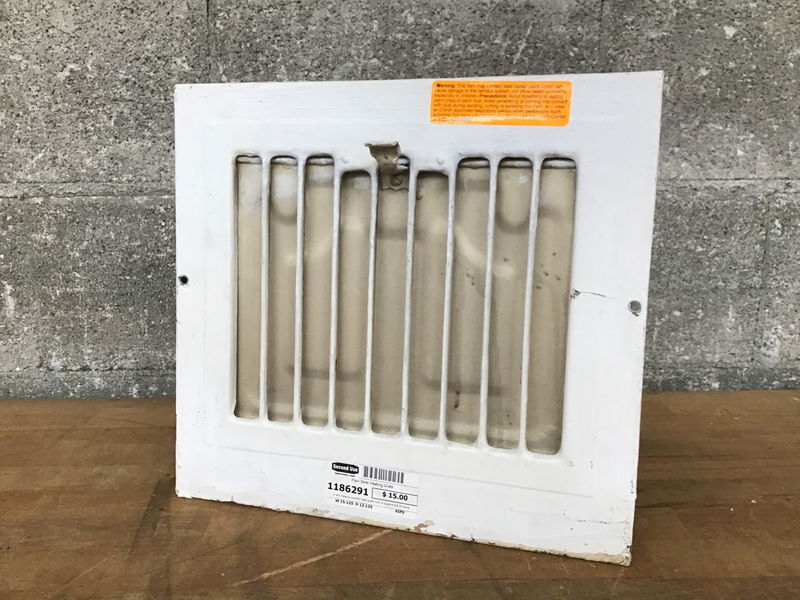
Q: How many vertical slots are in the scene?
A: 9